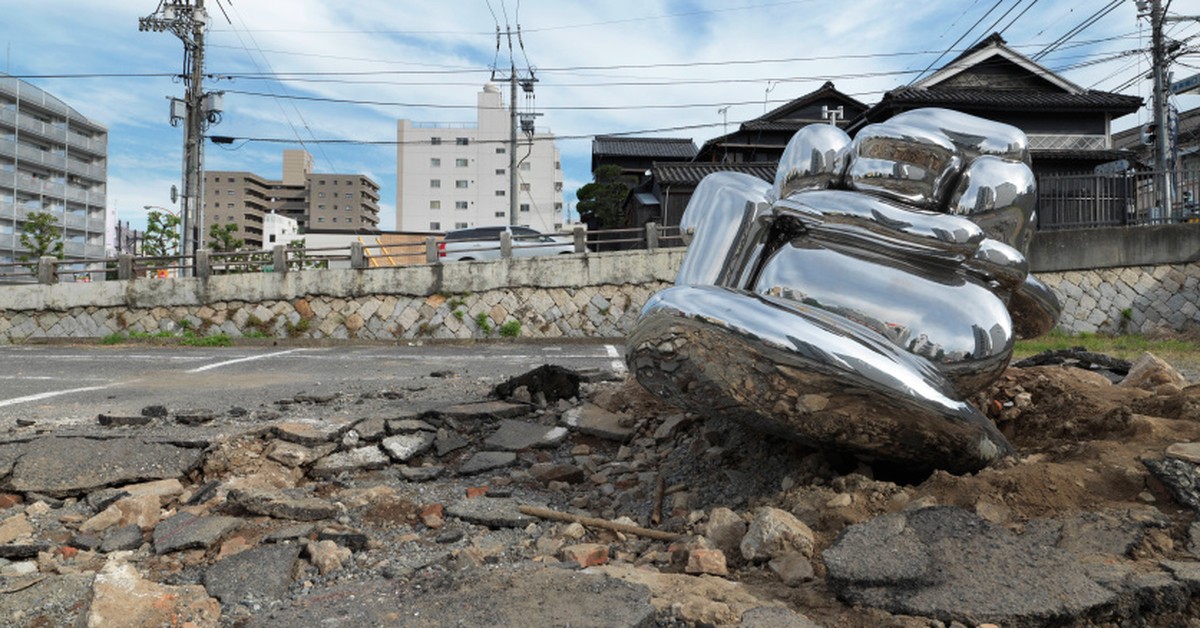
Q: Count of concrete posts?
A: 9